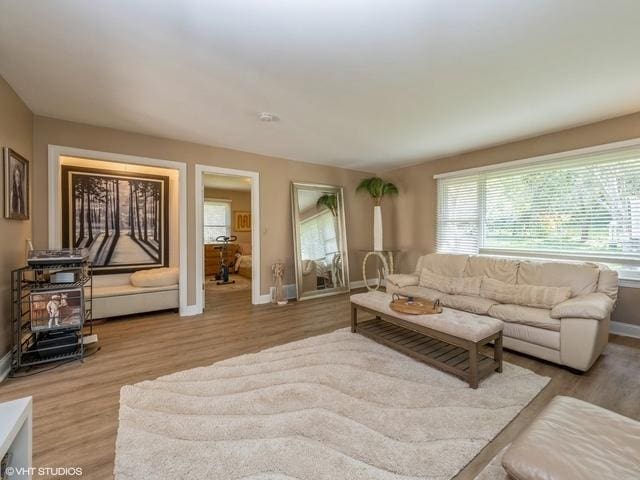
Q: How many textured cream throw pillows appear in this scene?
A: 2